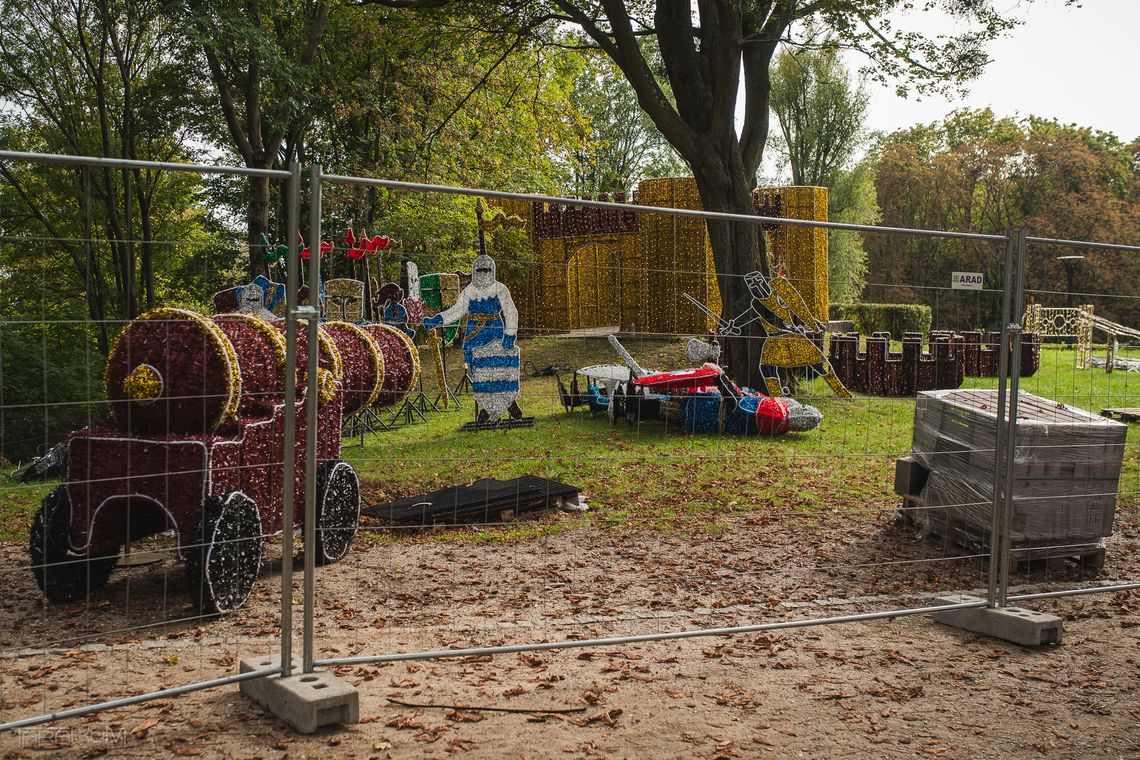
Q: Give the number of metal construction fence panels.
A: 3